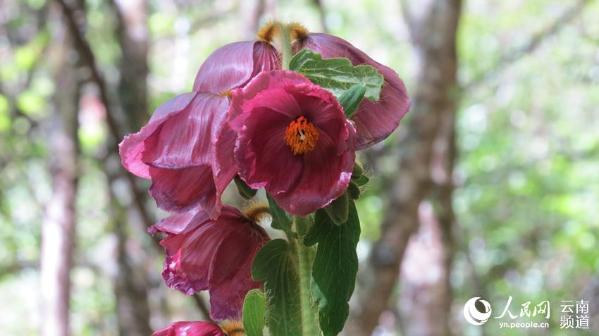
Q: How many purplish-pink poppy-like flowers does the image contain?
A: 6